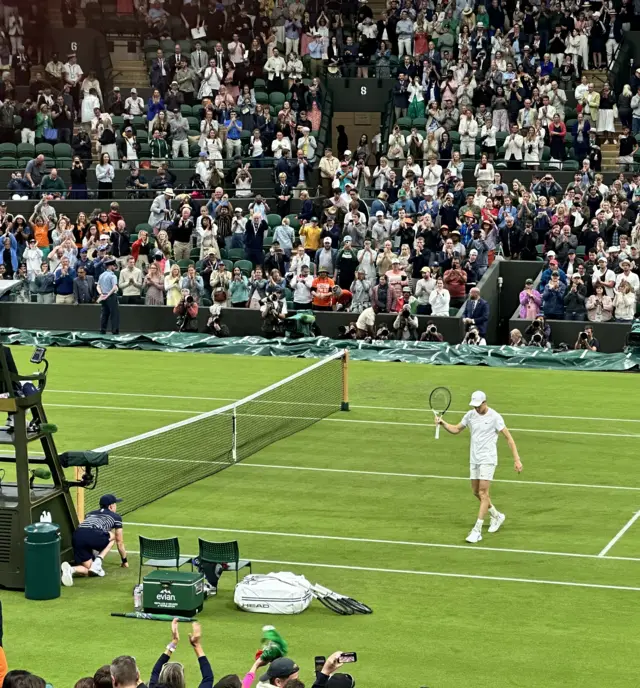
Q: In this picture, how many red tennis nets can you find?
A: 0